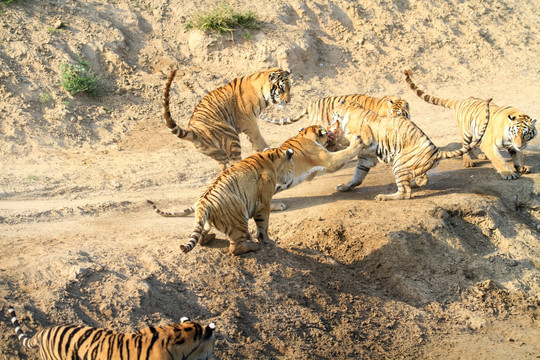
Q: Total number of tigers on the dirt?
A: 7